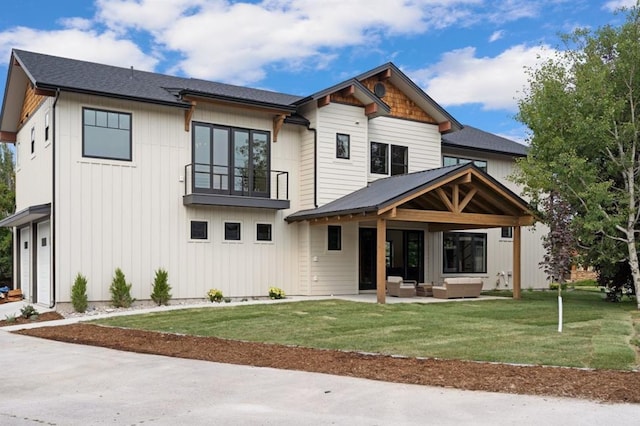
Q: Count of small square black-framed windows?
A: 3